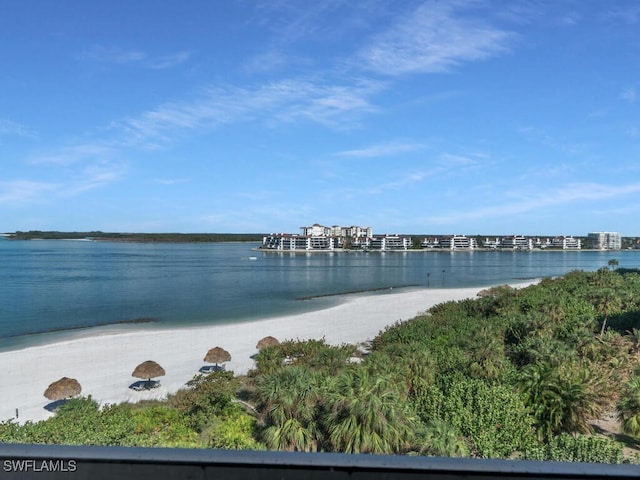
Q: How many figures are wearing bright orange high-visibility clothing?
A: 0